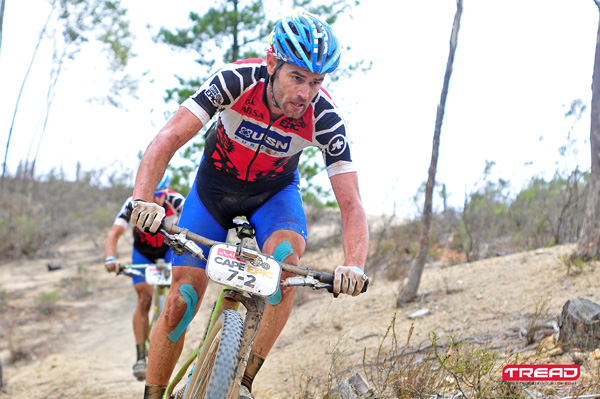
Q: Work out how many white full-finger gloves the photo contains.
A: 2